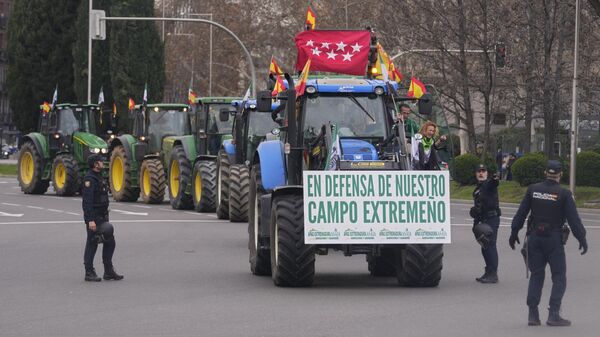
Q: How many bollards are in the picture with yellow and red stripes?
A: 0